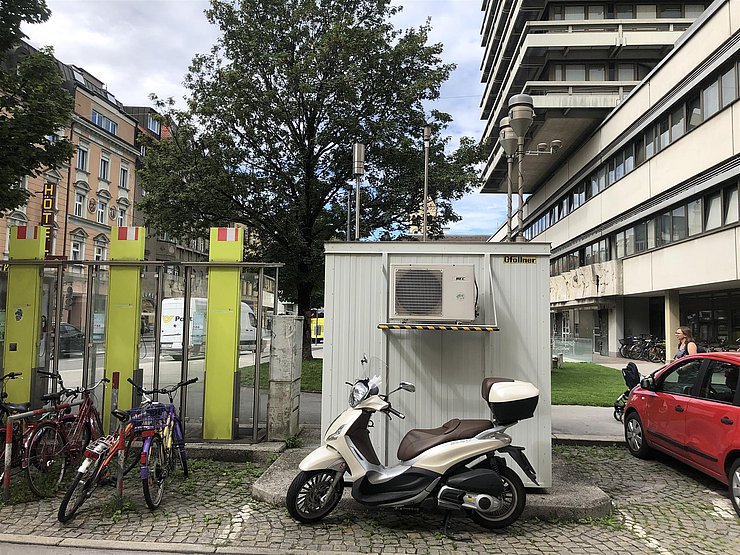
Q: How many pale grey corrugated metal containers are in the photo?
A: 1